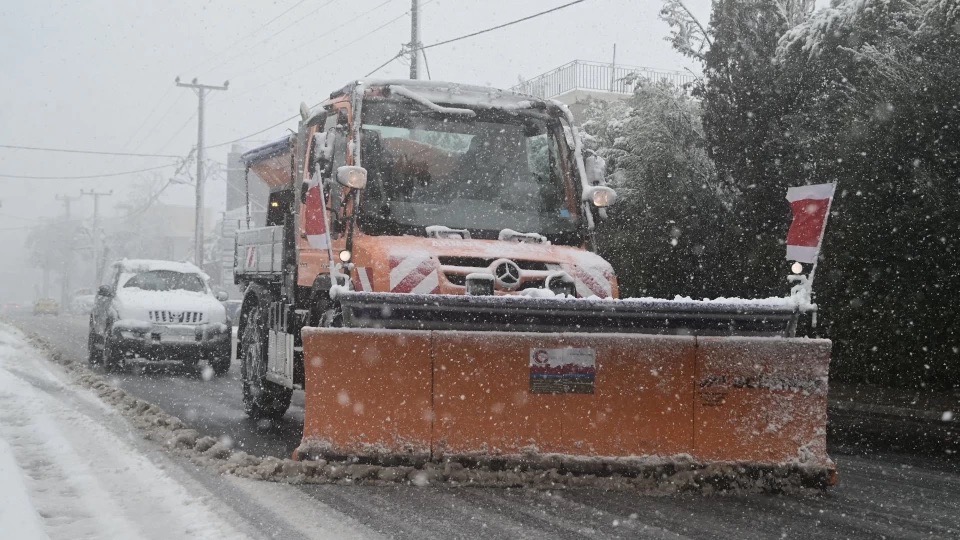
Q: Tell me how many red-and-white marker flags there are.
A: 2